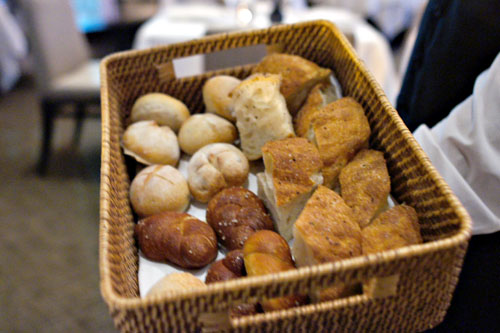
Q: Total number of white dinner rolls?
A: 7